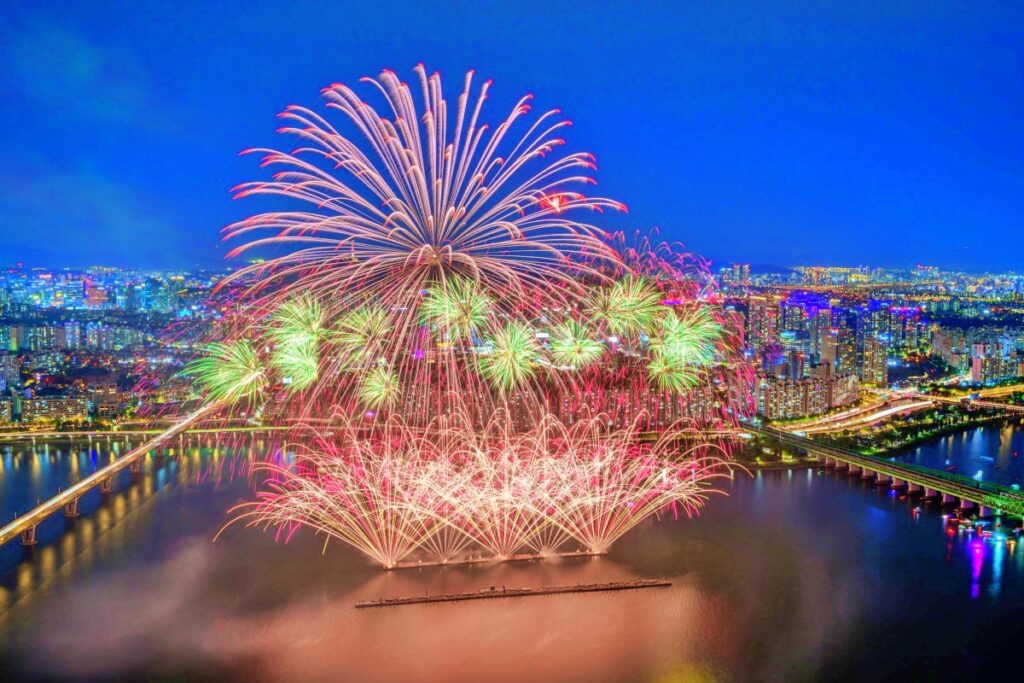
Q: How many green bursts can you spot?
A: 11